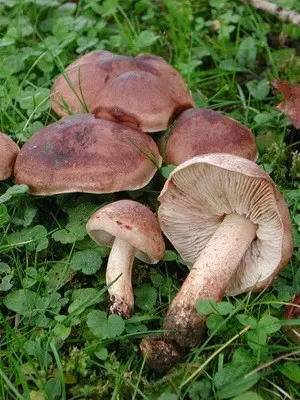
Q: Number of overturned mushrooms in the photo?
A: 1